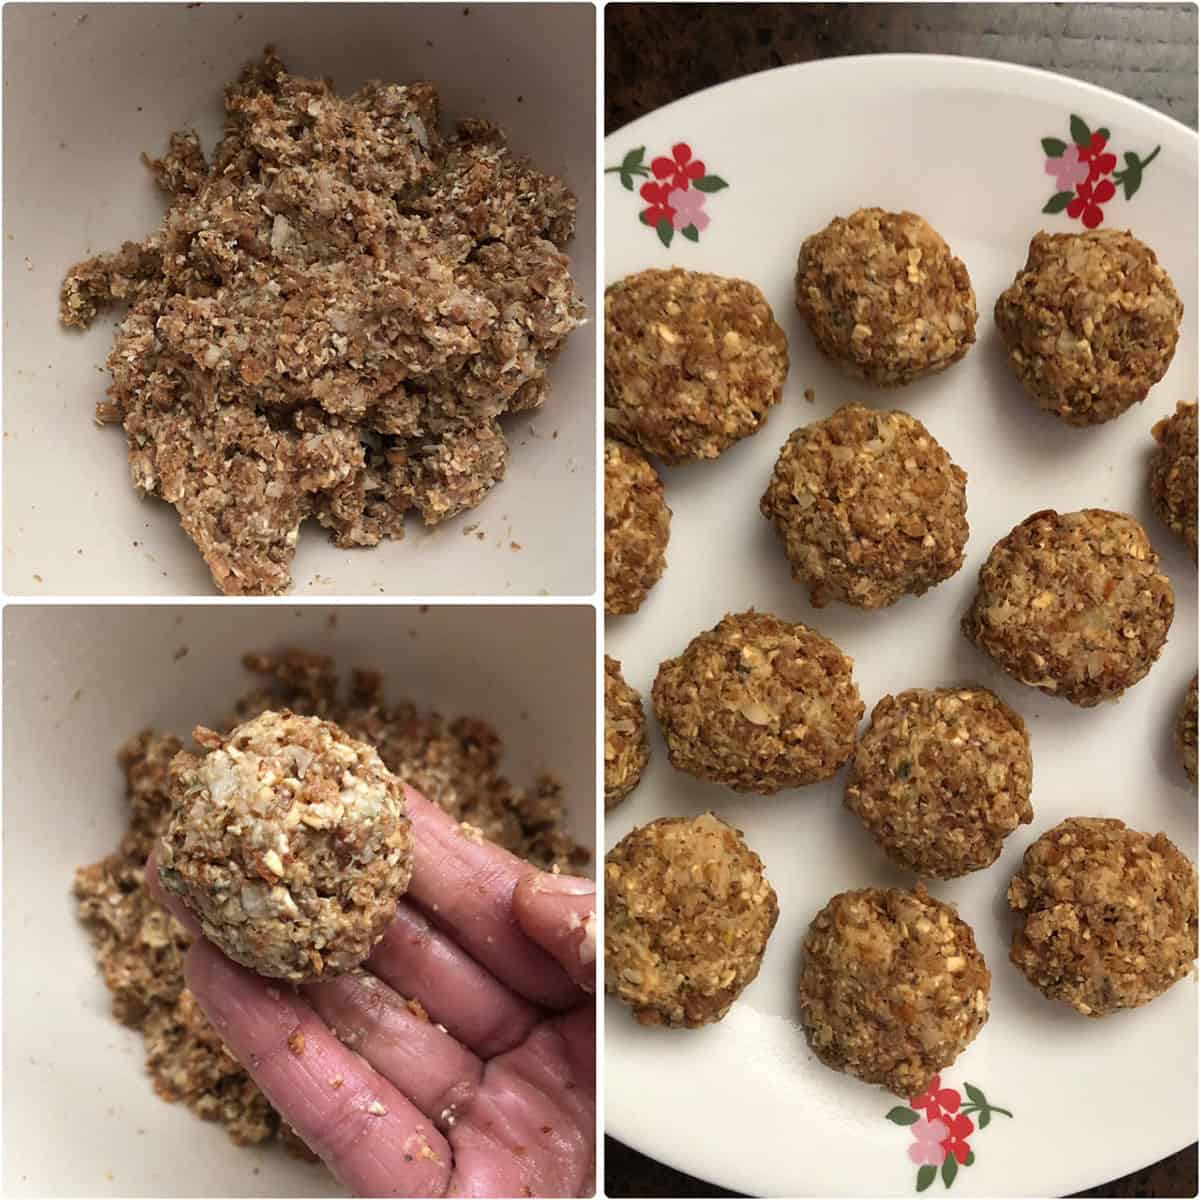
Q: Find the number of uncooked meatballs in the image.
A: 15